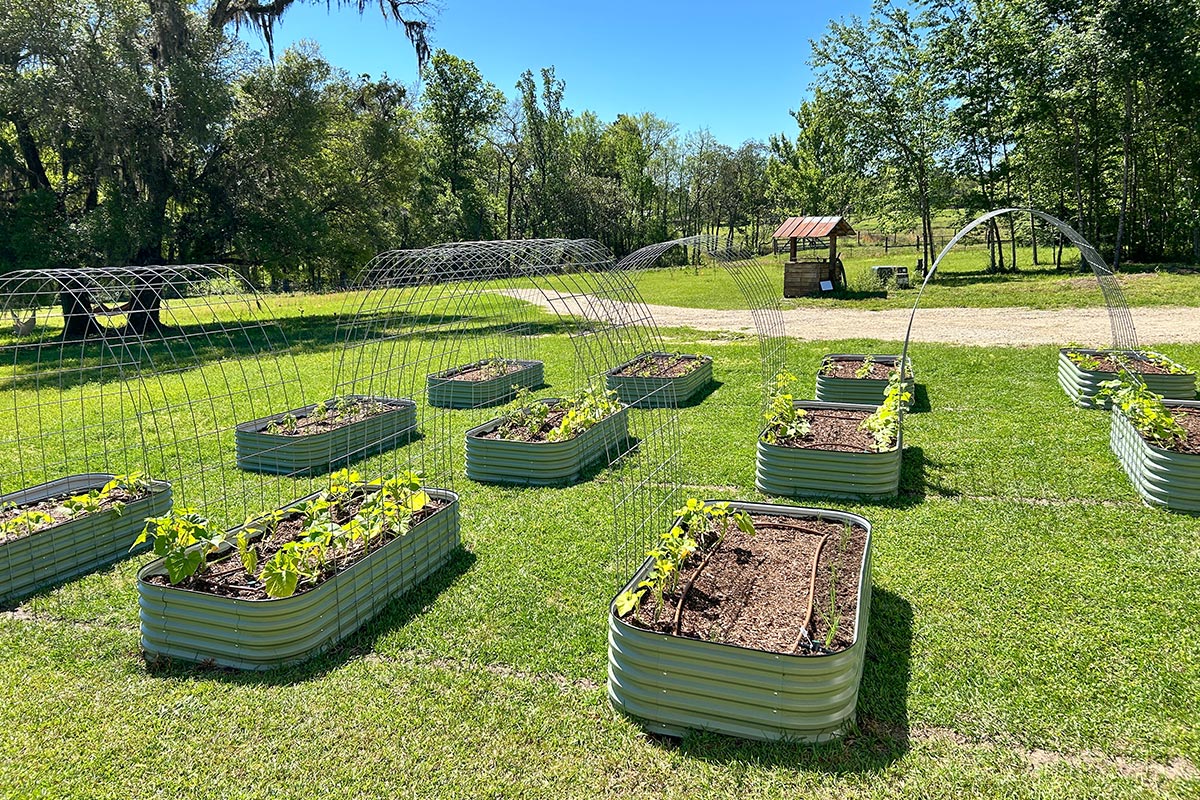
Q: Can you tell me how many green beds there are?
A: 11